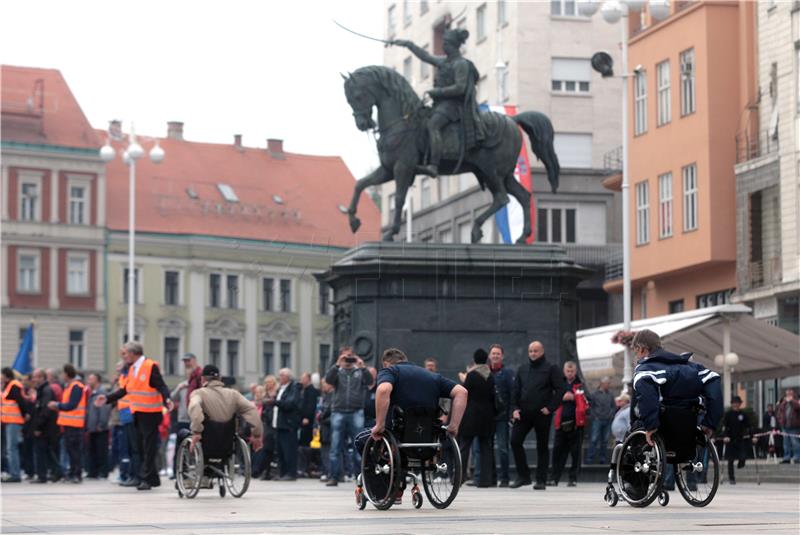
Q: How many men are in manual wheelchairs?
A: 3